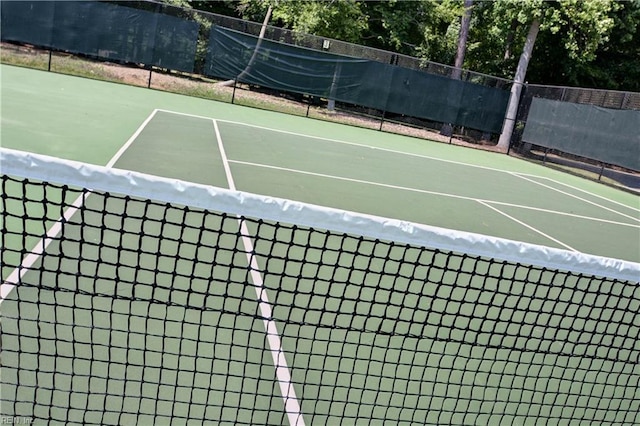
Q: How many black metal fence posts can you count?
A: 9